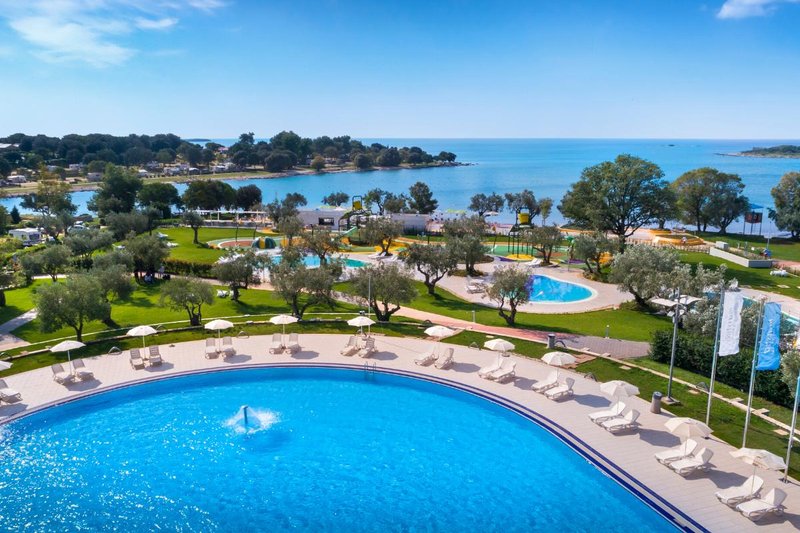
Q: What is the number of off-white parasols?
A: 12